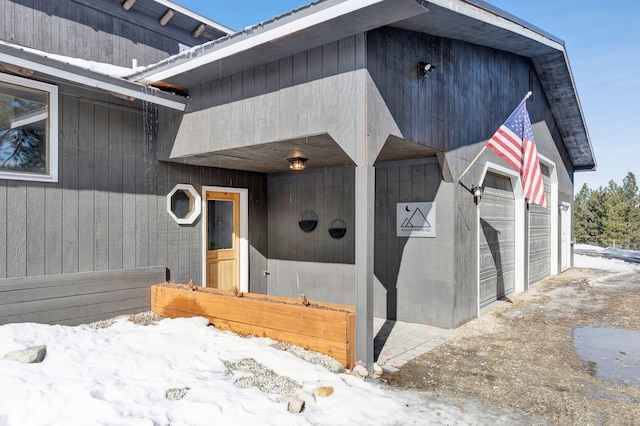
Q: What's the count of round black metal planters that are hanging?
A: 2